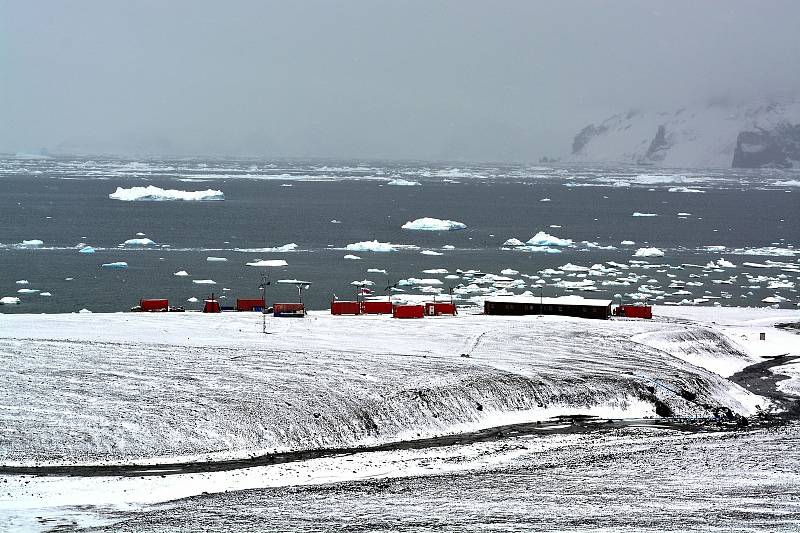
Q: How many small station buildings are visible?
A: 9